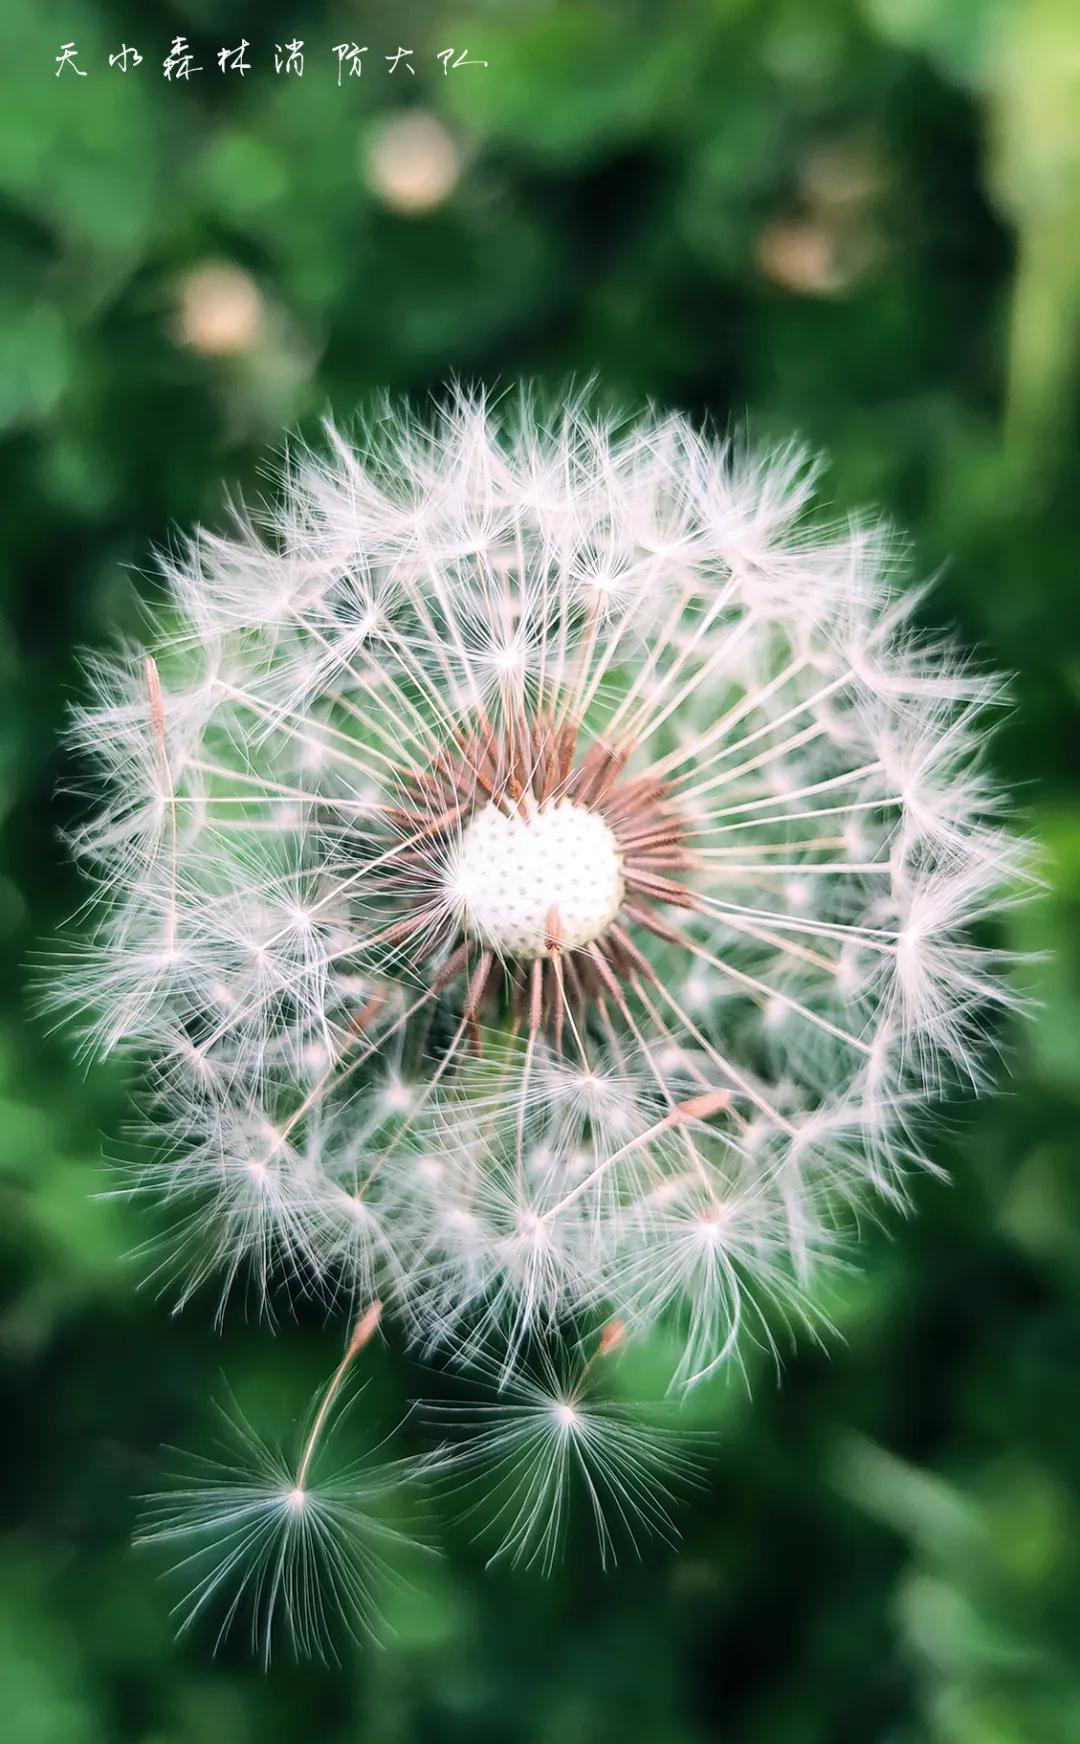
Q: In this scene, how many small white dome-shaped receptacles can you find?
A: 1